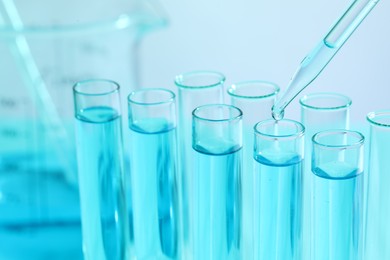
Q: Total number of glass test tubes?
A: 9